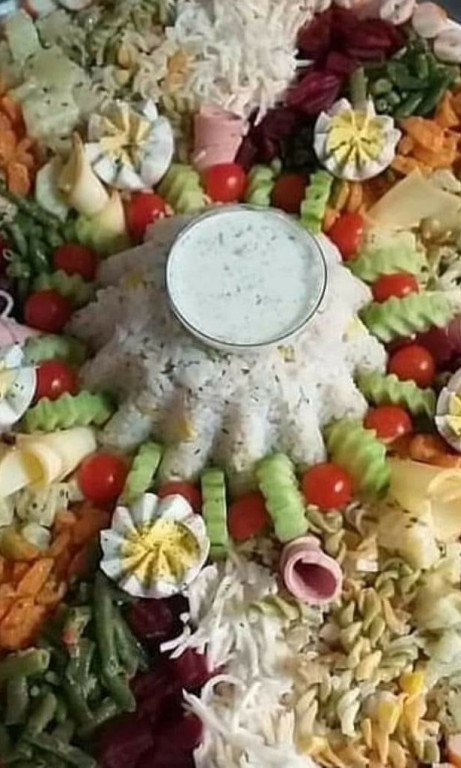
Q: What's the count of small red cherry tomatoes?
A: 14